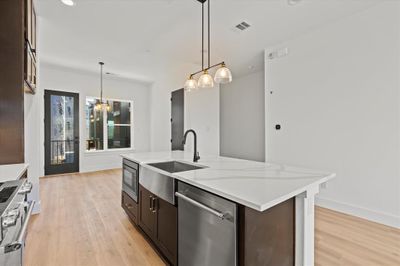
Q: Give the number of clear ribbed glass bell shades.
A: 3